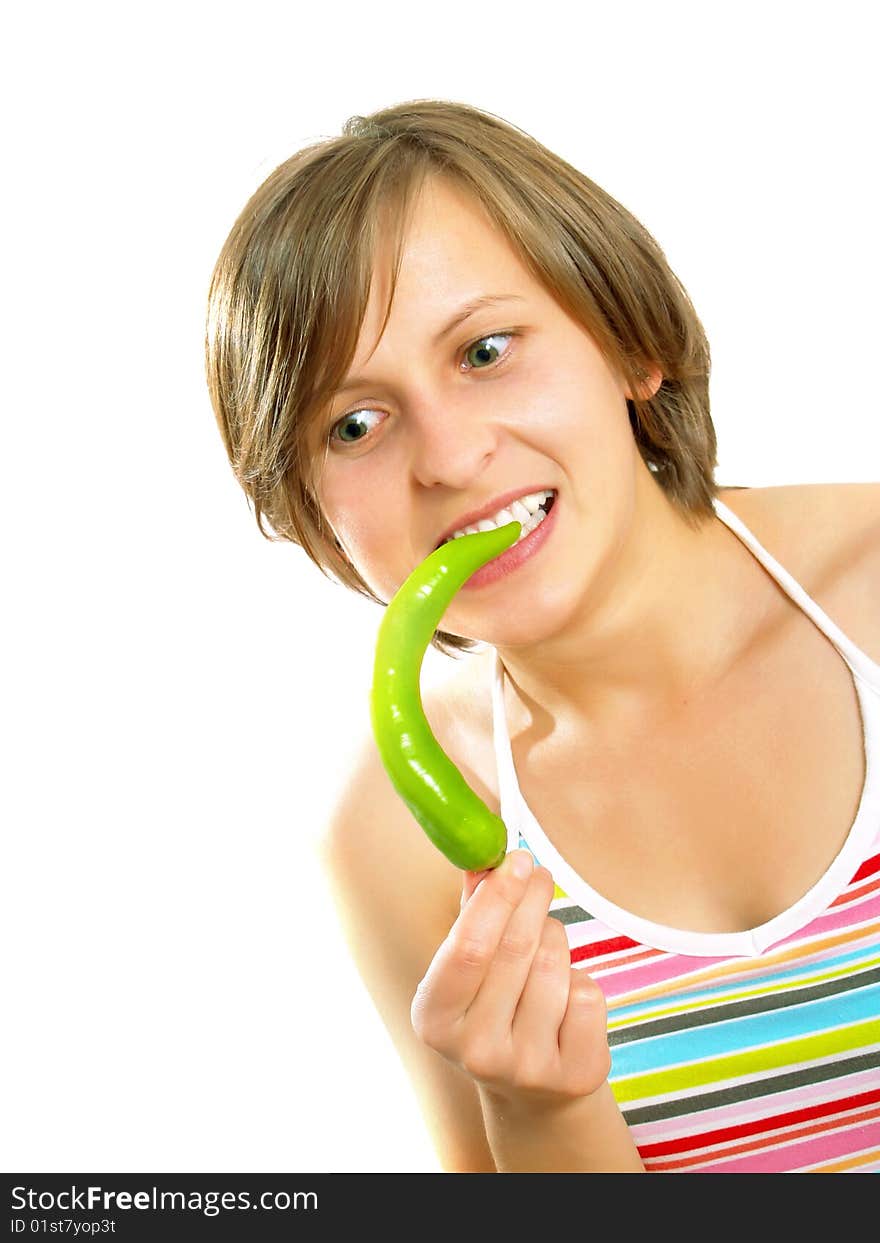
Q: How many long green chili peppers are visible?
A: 1